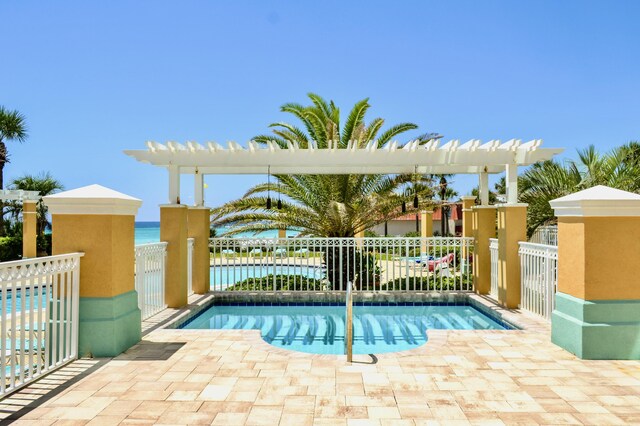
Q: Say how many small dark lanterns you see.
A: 4